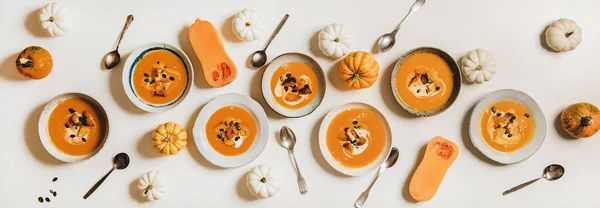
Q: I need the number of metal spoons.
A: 7